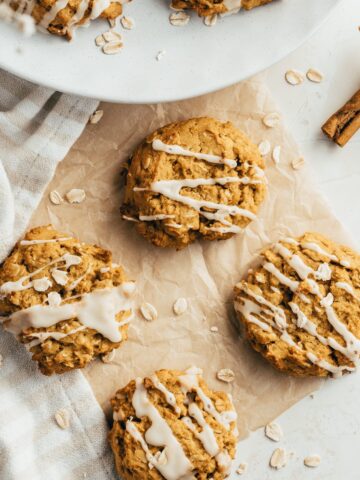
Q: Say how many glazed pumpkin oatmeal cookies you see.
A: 6